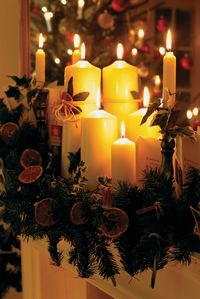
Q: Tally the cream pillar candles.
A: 5